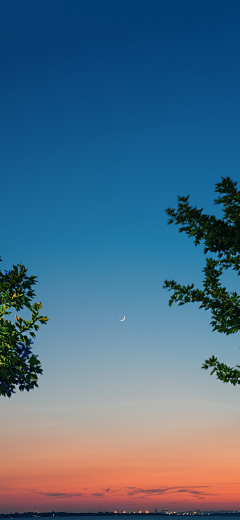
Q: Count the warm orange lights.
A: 4